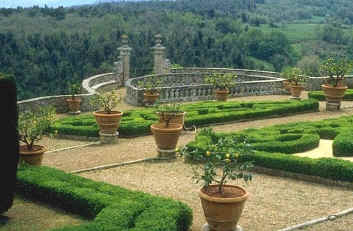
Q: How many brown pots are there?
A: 11